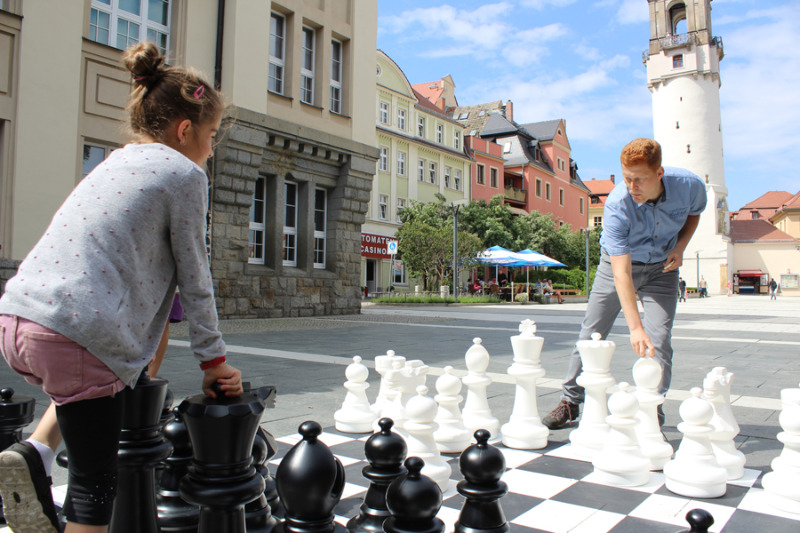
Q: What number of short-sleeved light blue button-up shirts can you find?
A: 1